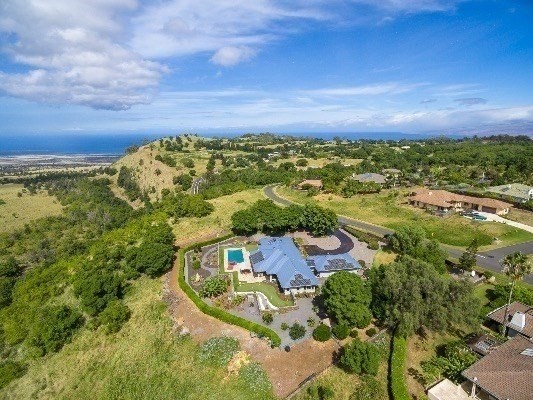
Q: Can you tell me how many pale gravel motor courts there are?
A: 1